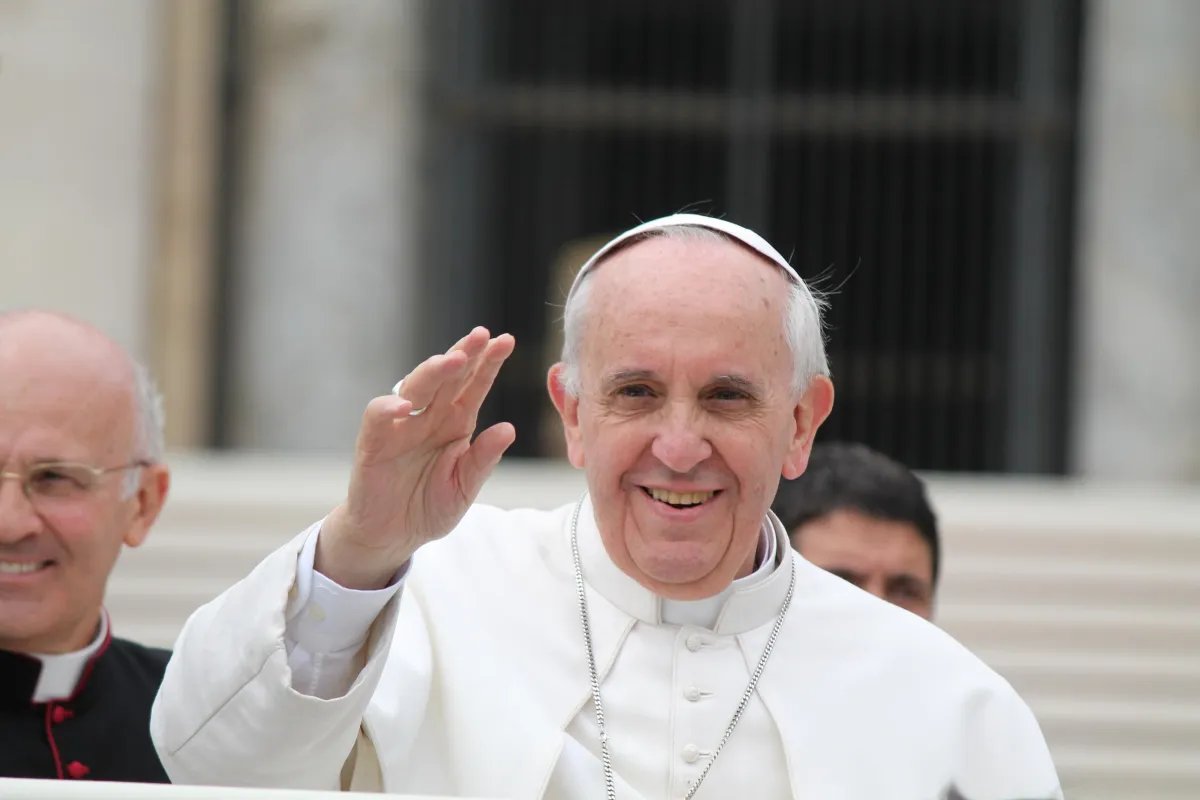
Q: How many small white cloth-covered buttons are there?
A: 3